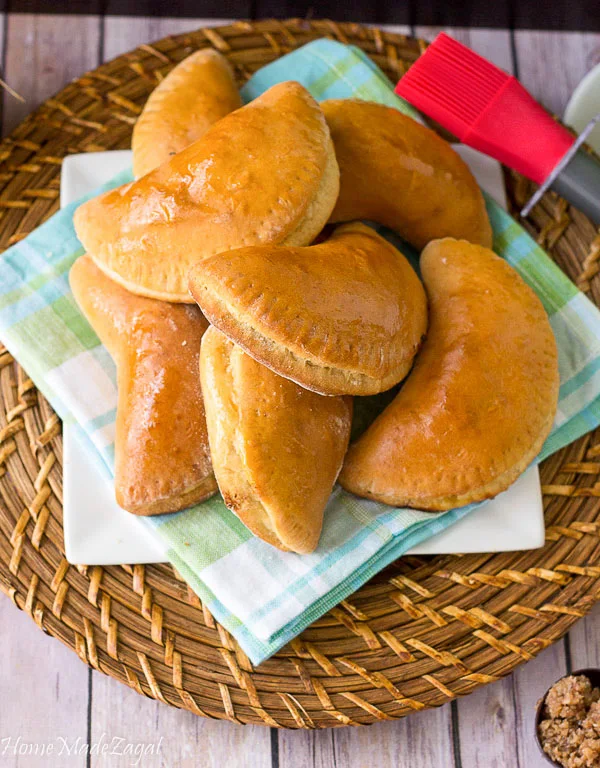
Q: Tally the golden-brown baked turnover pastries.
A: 7